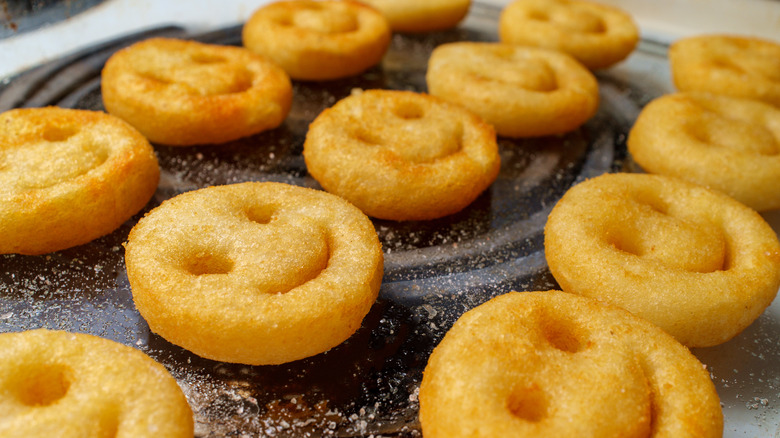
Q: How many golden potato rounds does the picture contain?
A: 13